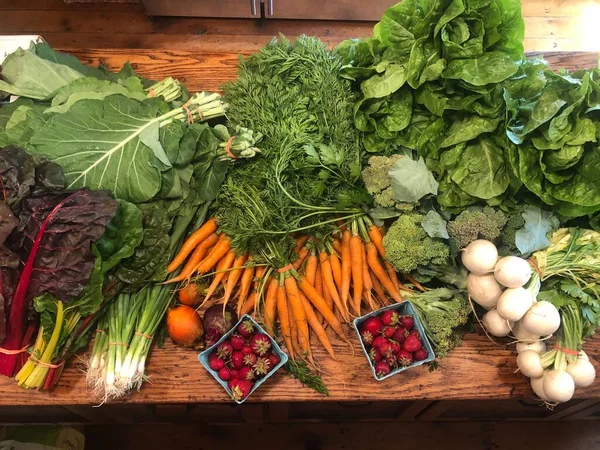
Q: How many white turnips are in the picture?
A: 13